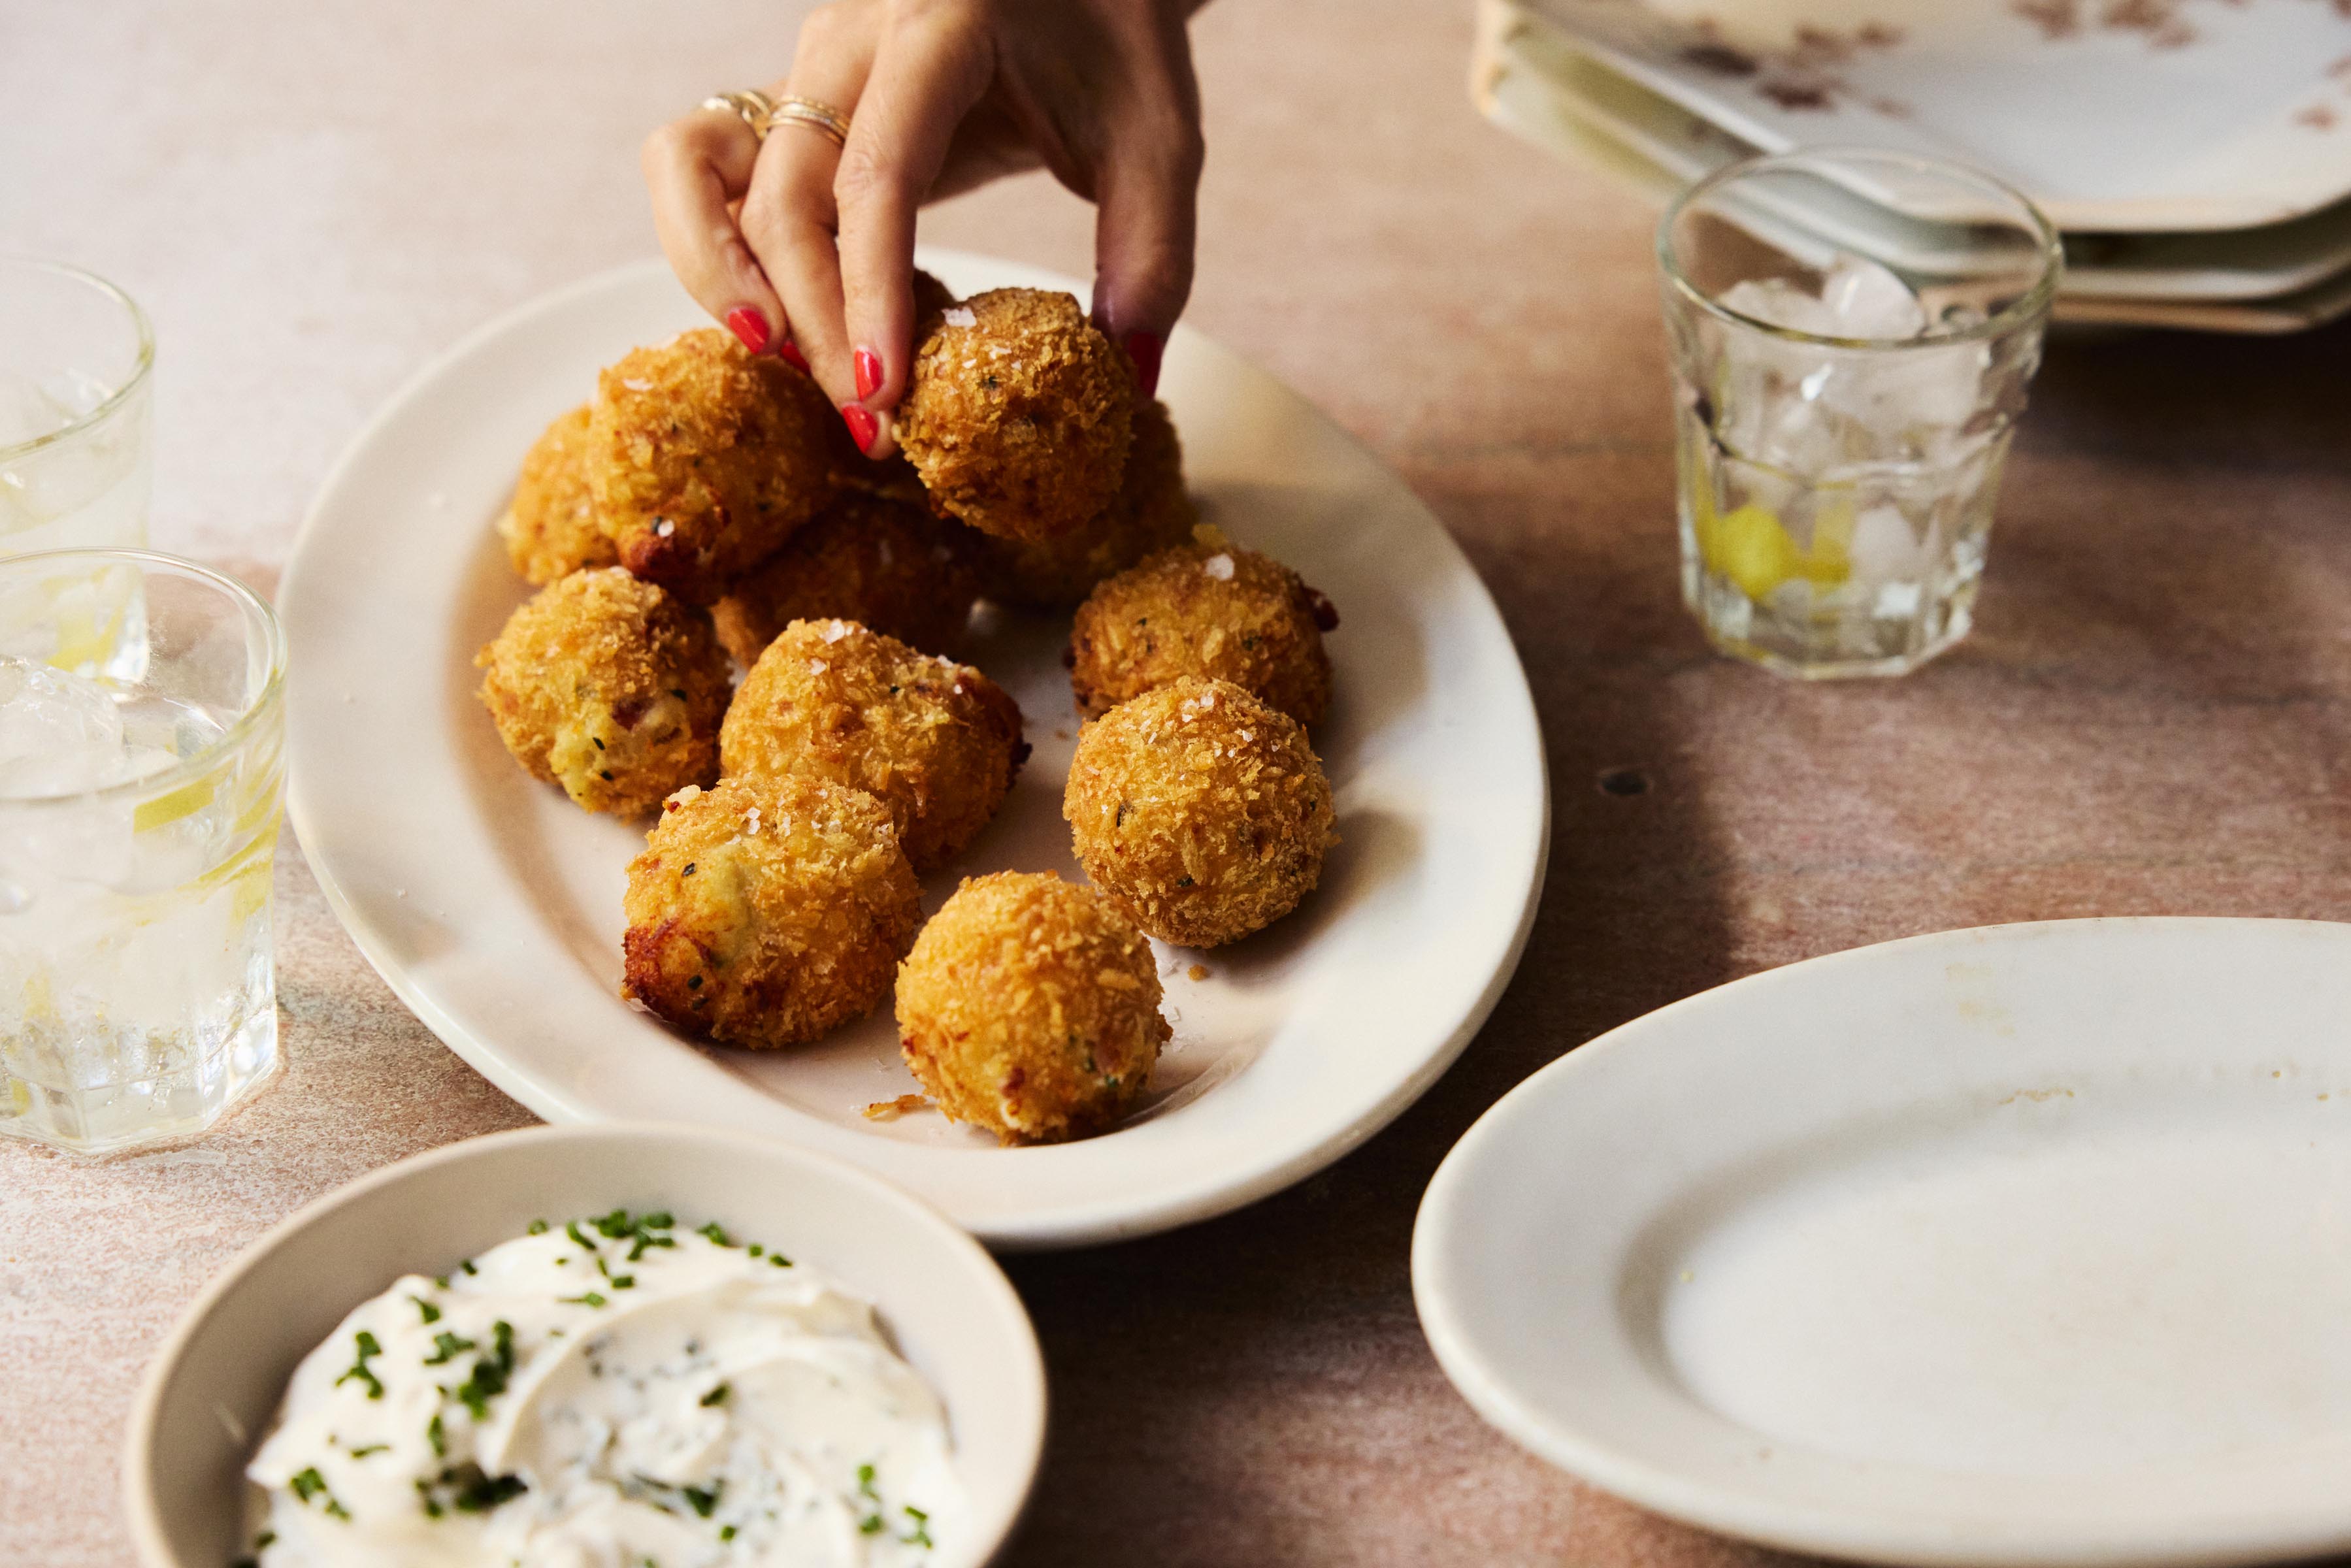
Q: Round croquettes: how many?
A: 12